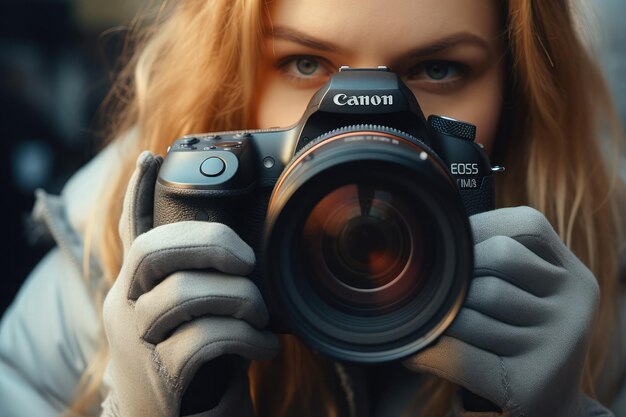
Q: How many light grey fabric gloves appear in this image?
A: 2